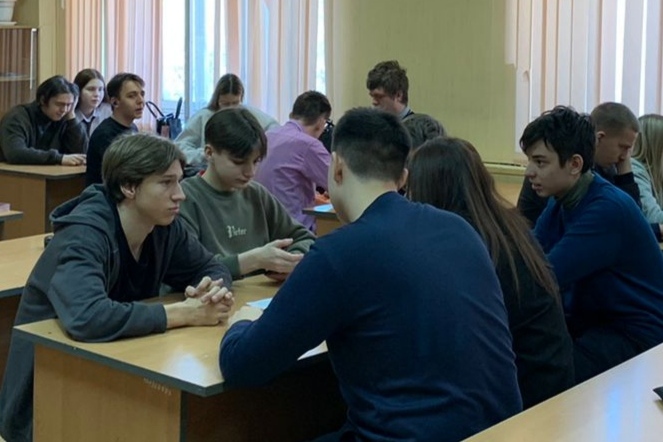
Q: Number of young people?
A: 14